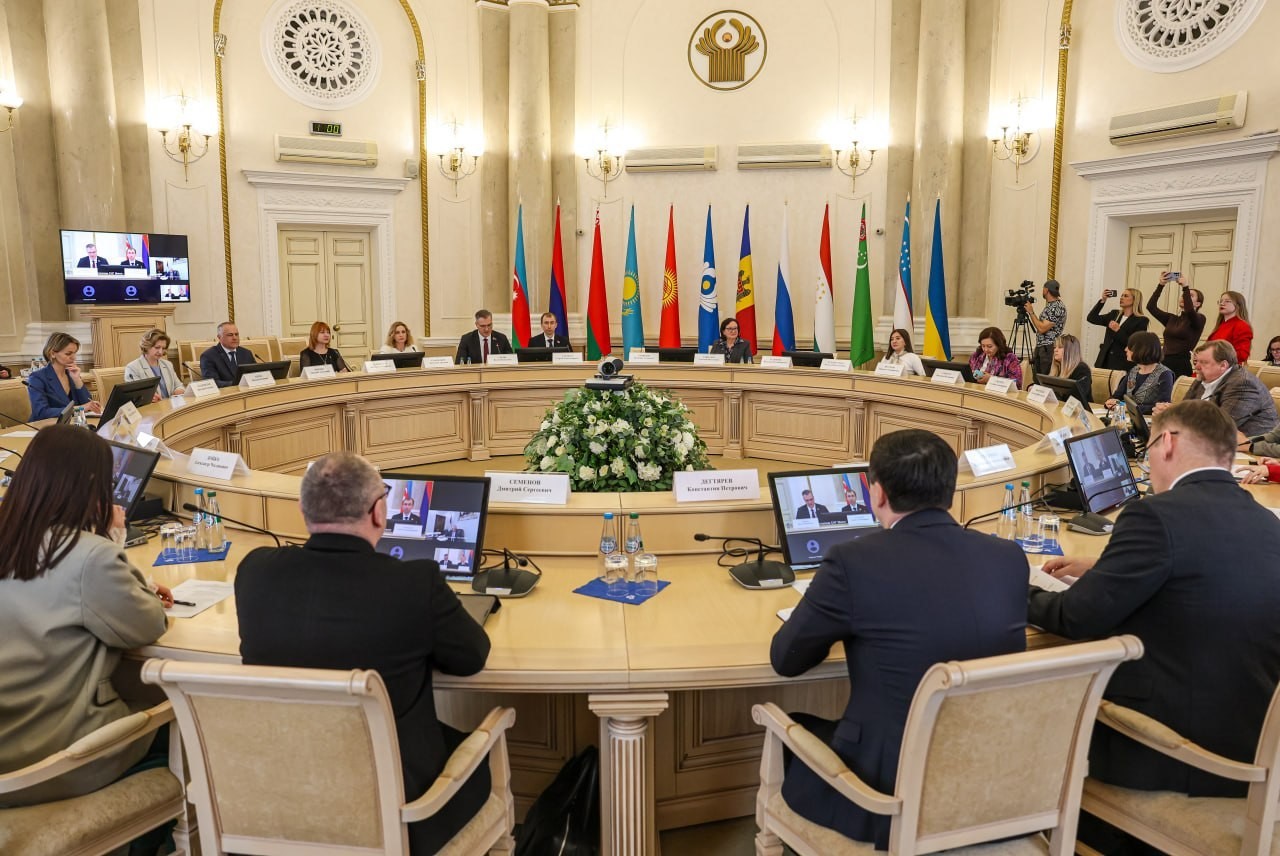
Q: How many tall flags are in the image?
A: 12